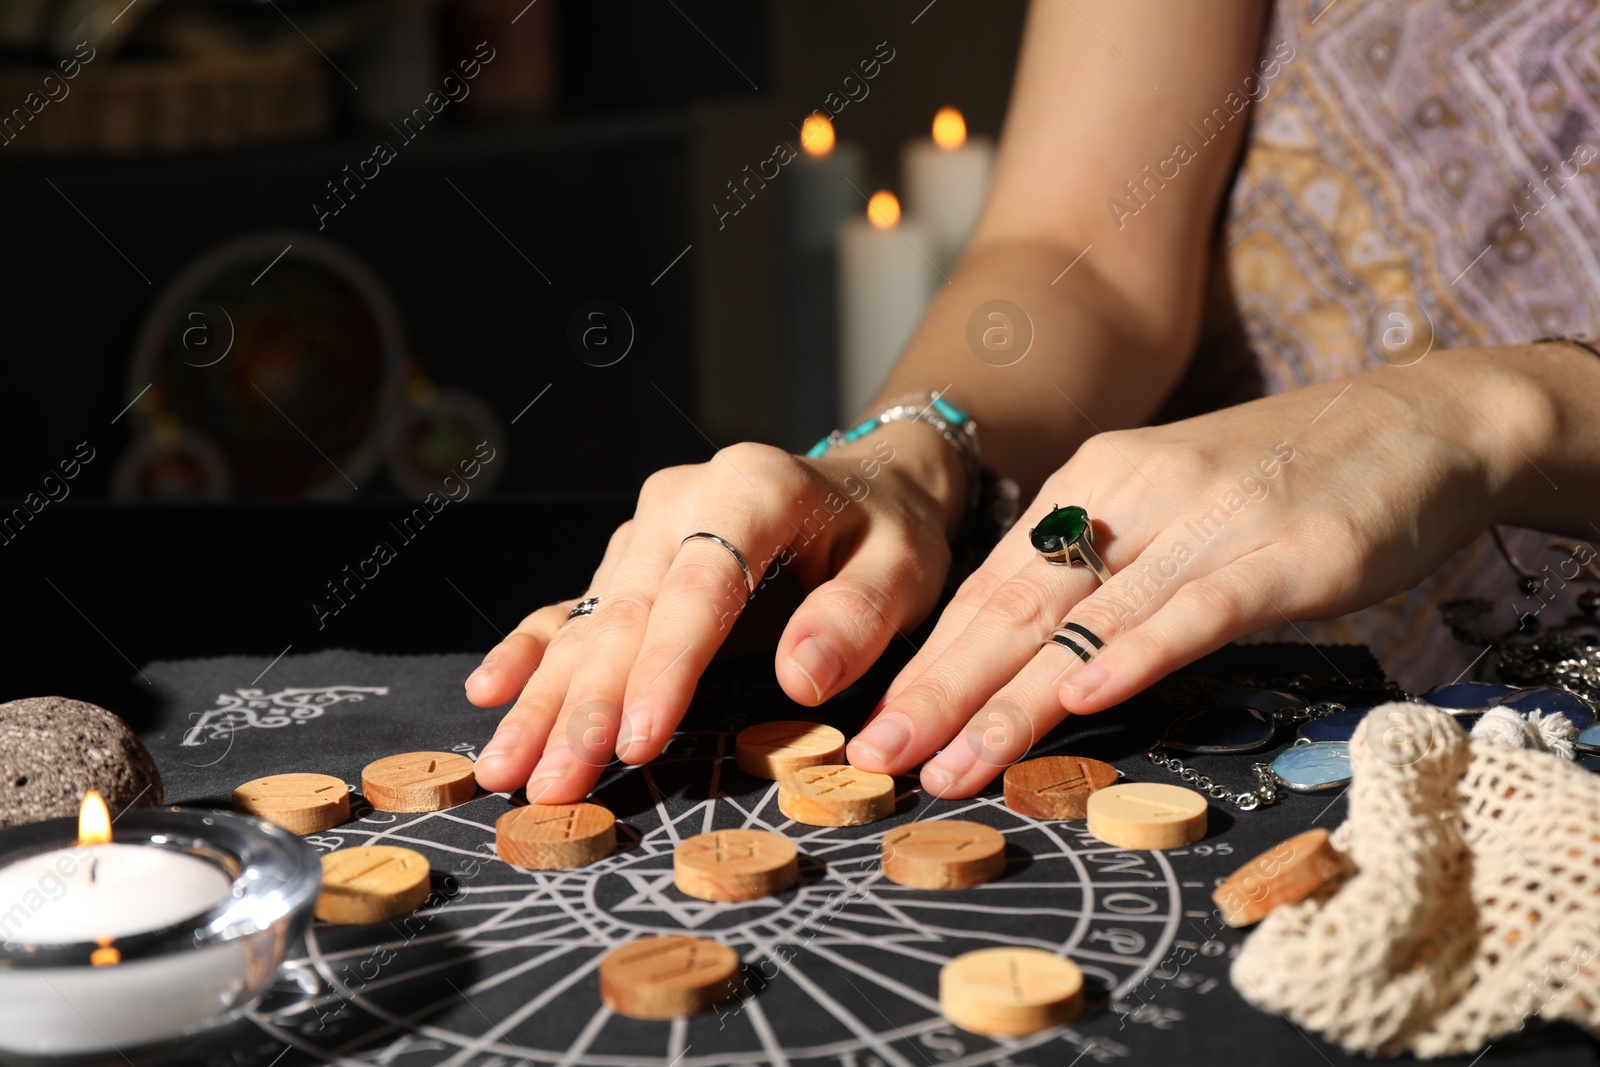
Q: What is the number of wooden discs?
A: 13